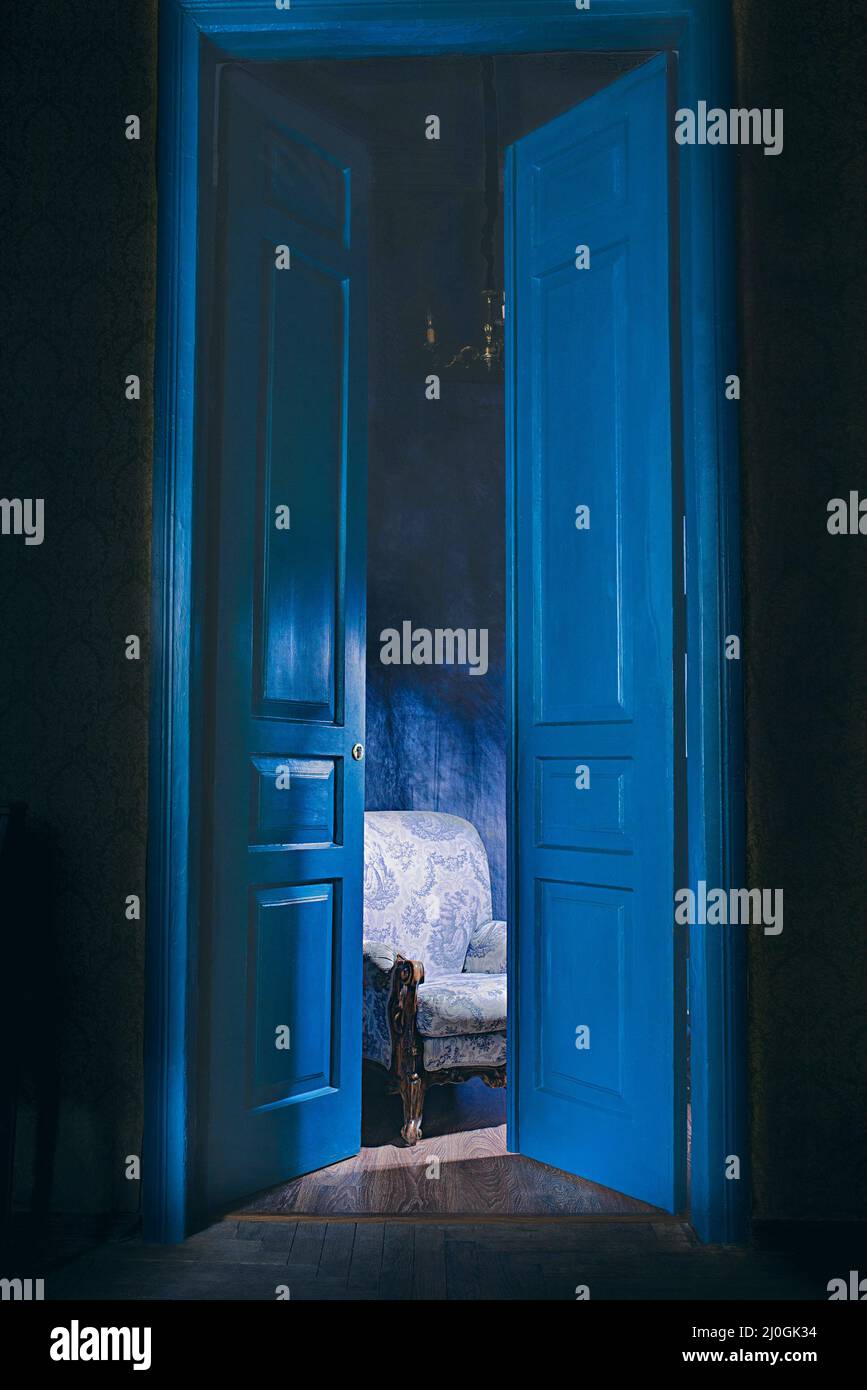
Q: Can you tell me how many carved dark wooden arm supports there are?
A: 1